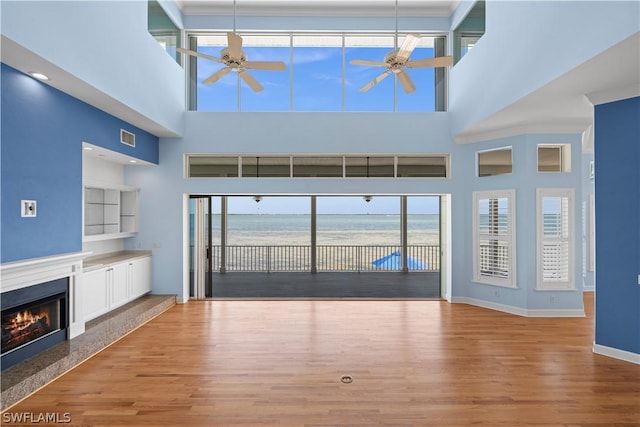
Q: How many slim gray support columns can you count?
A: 3